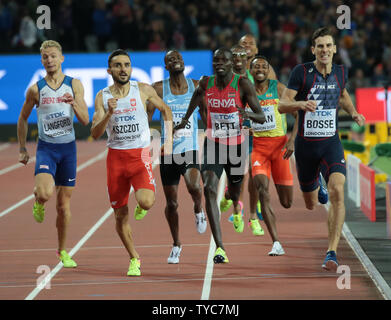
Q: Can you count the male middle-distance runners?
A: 8